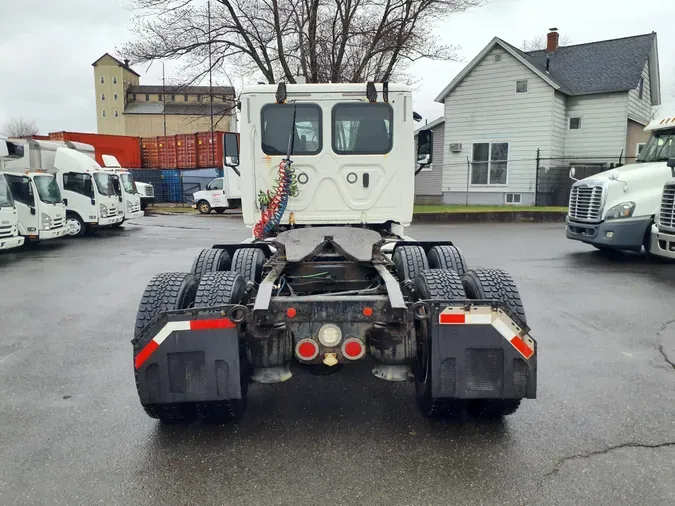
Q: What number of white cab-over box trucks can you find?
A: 4